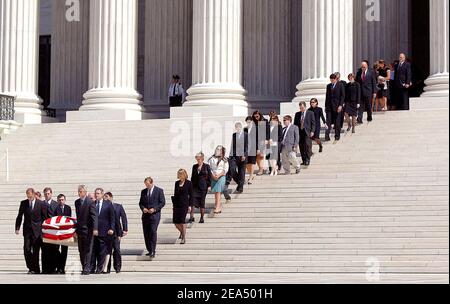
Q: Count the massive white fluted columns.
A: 5